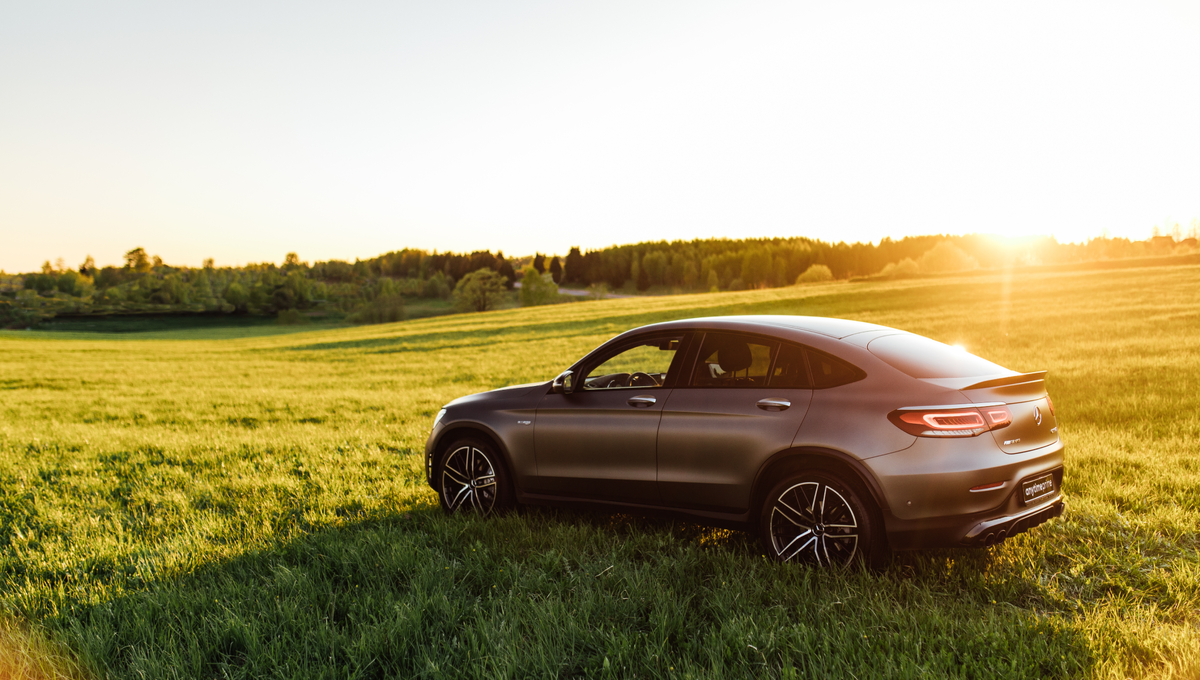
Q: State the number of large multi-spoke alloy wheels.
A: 2